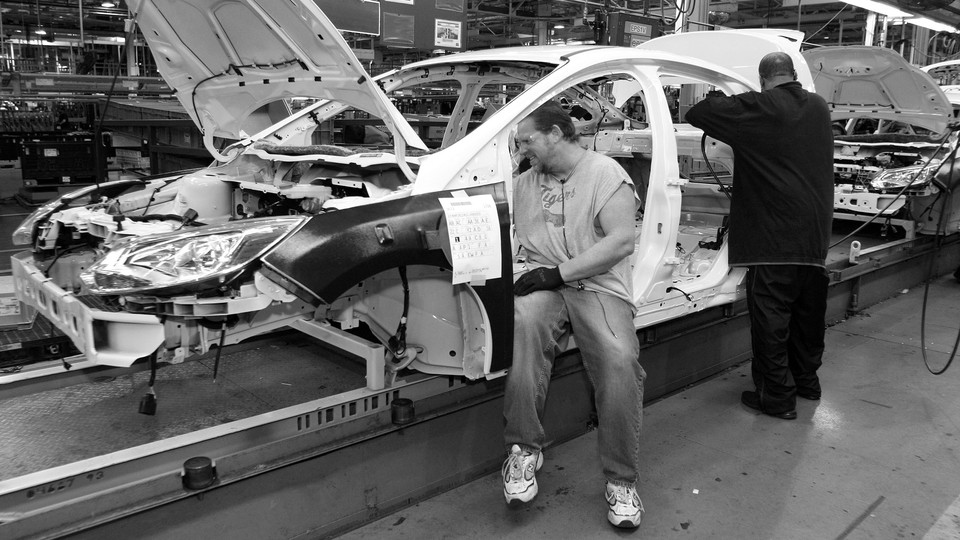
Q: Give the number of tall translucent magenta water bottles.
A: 0